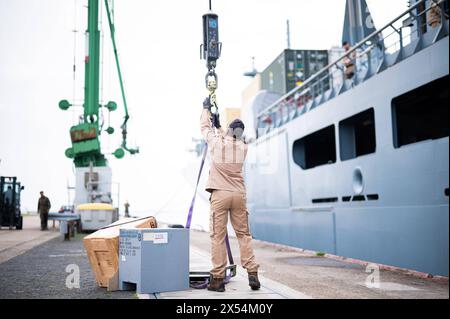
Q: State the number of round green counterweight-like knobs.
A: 5